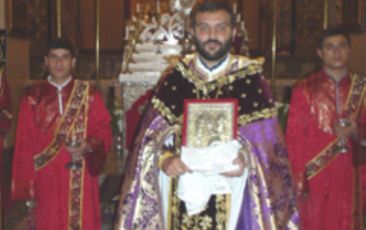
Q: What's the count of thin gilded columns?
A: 4